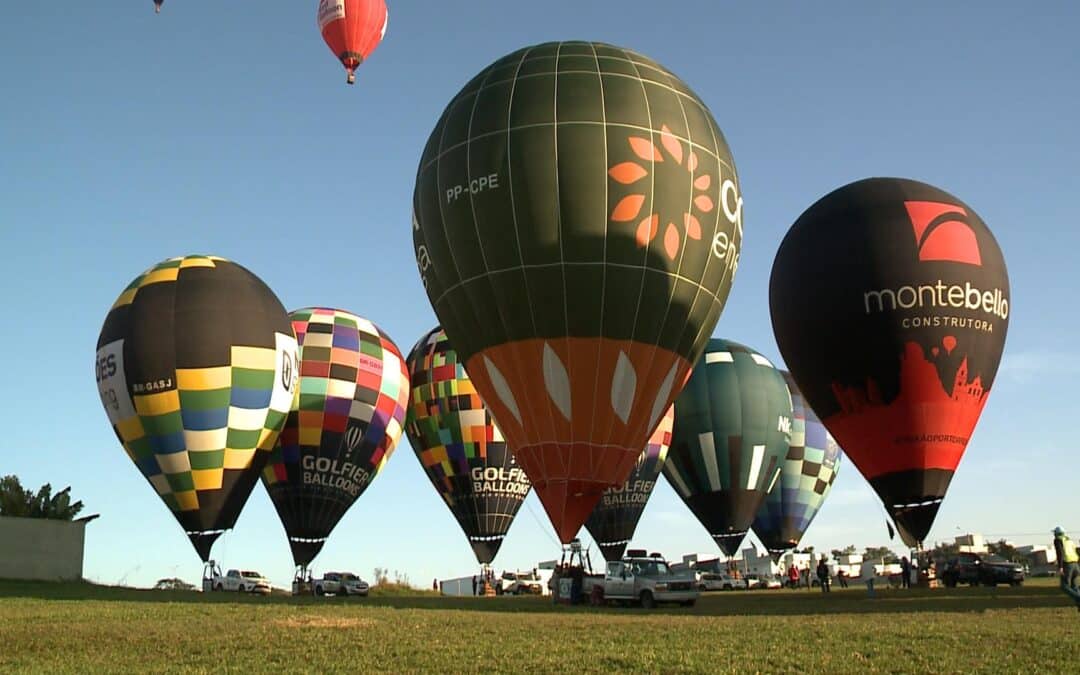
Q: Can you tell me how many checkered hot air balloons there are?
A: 5